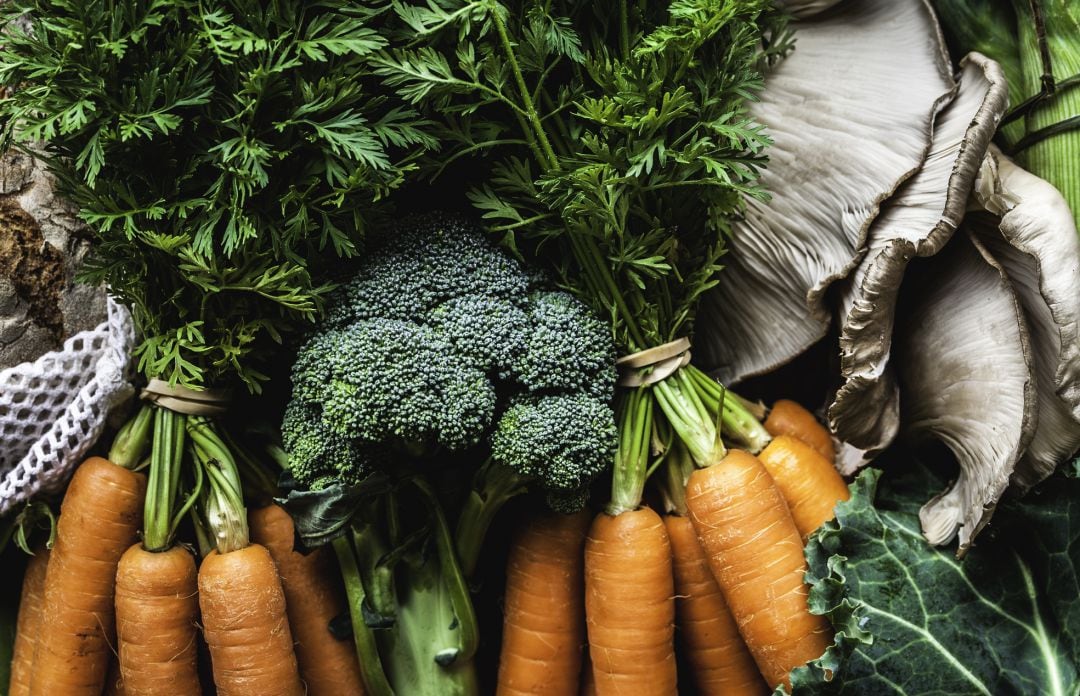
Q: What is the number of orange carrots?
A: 11